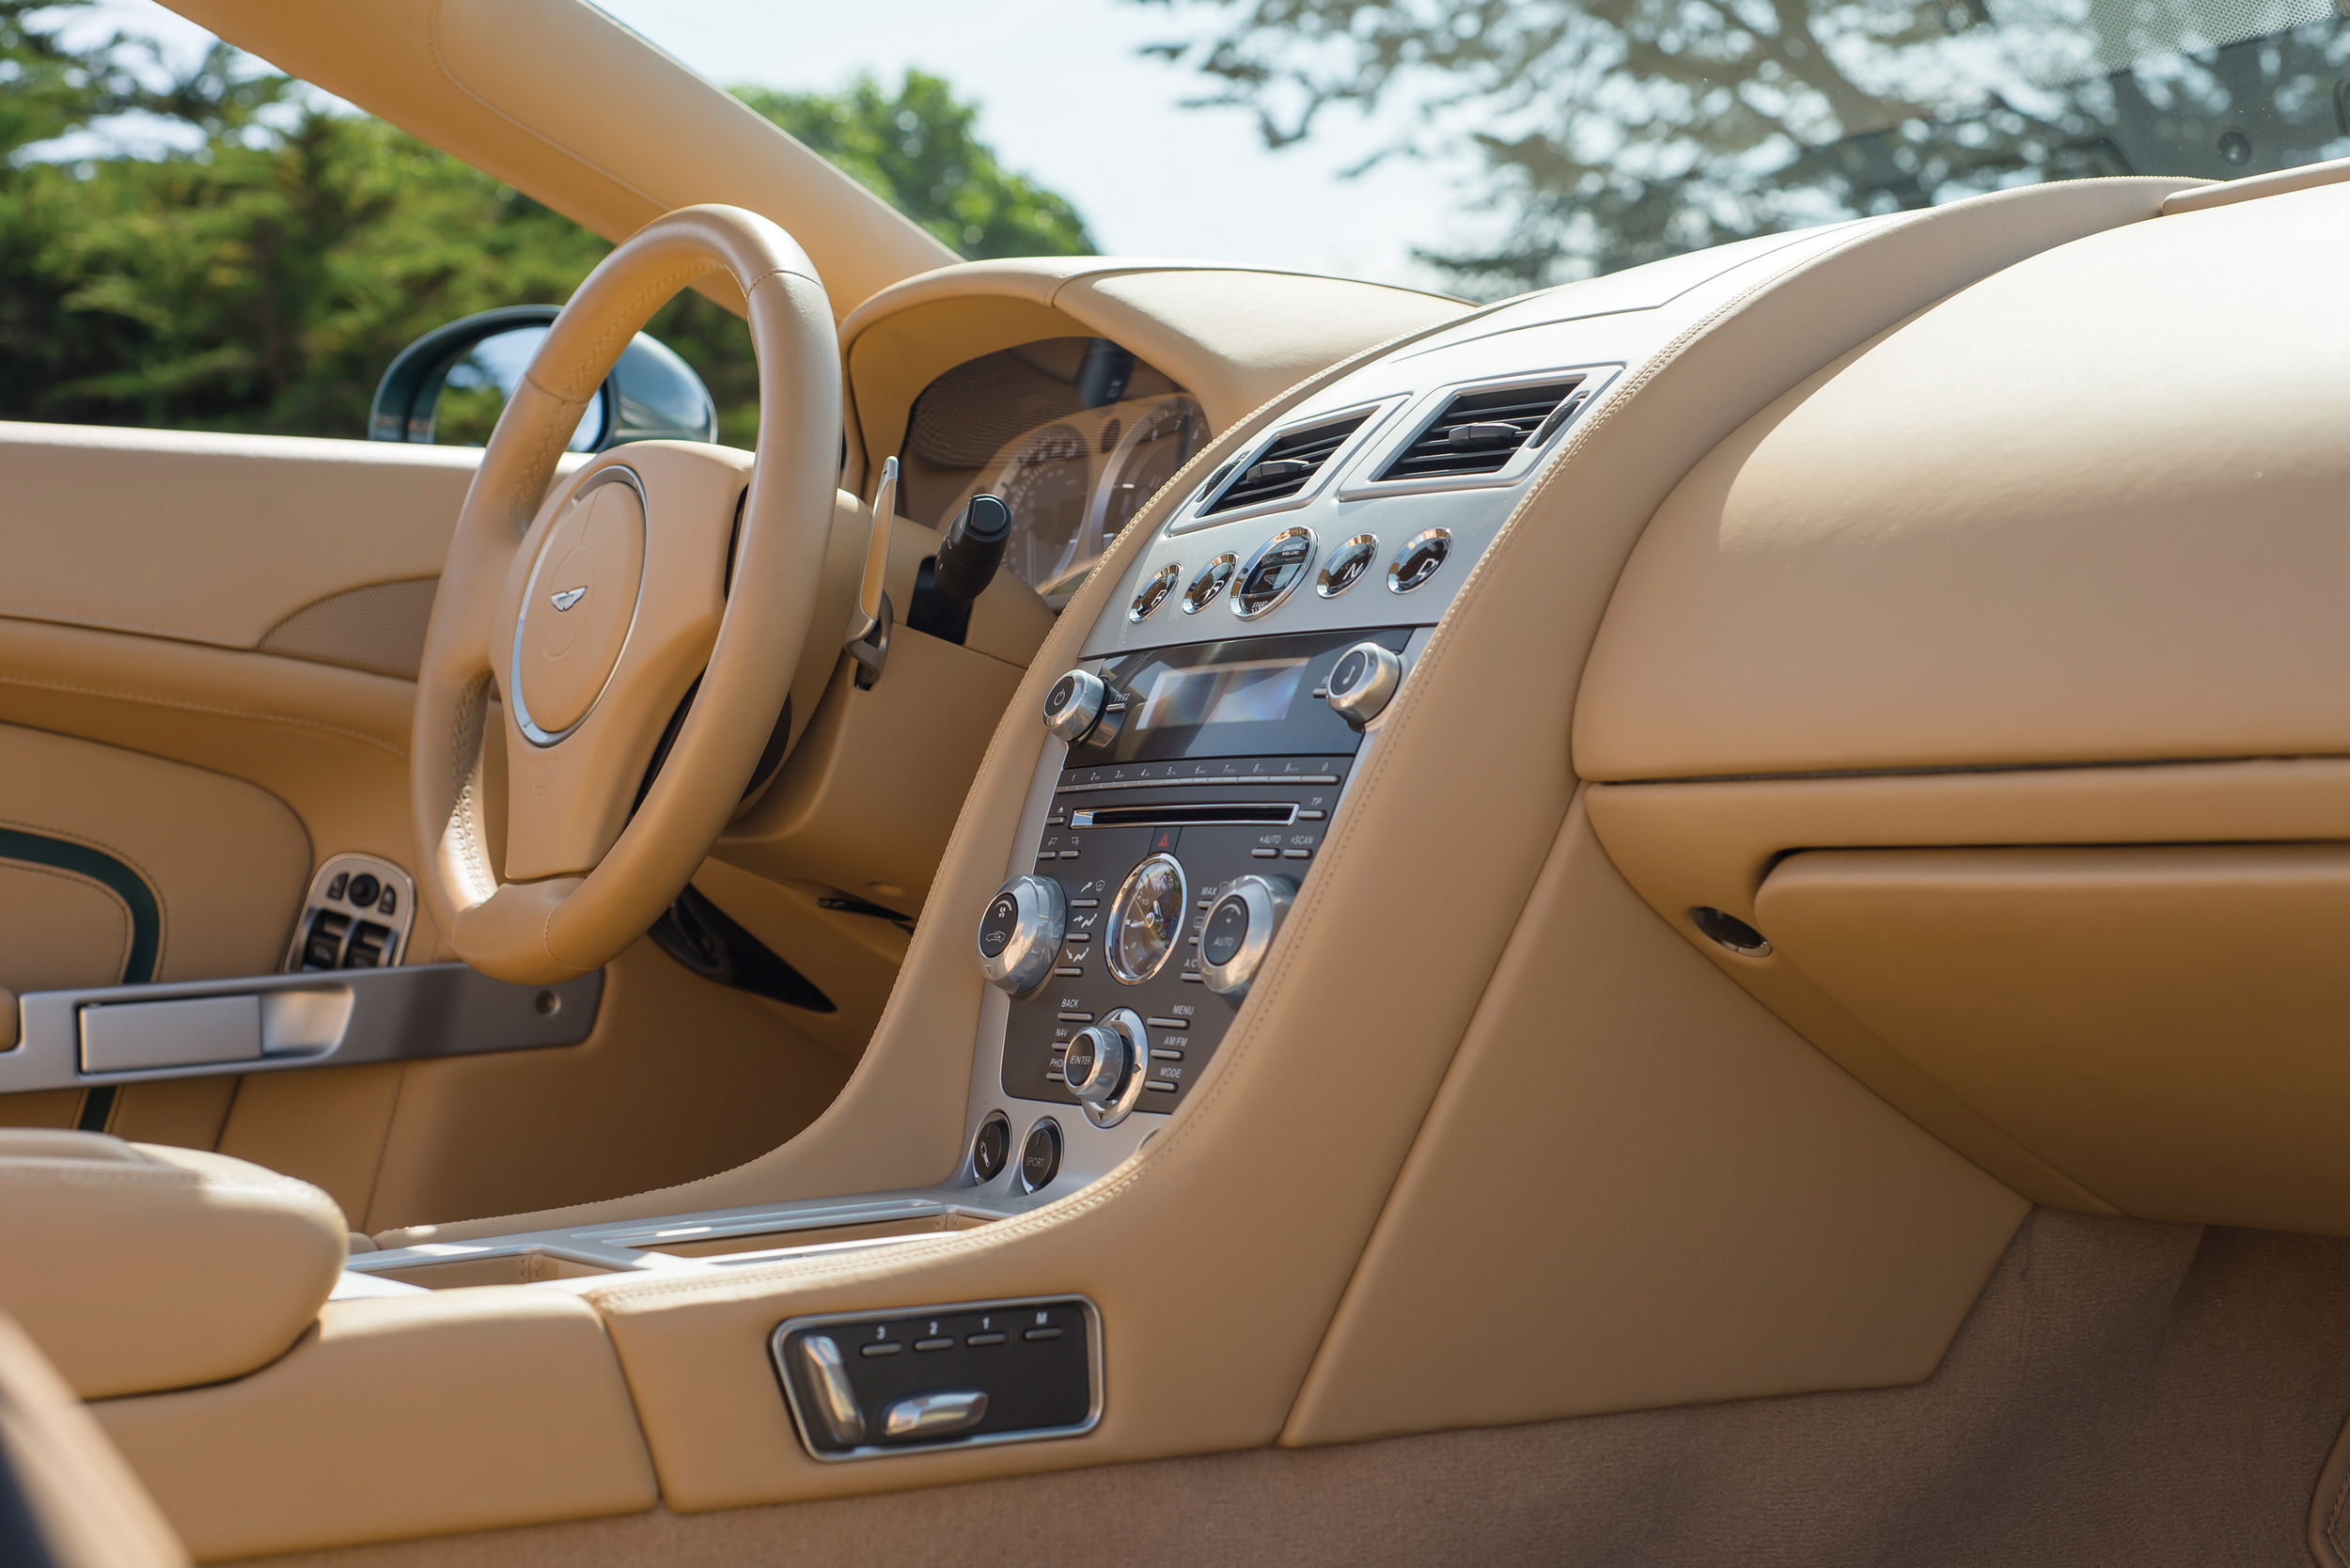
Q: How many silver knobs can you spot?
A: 5